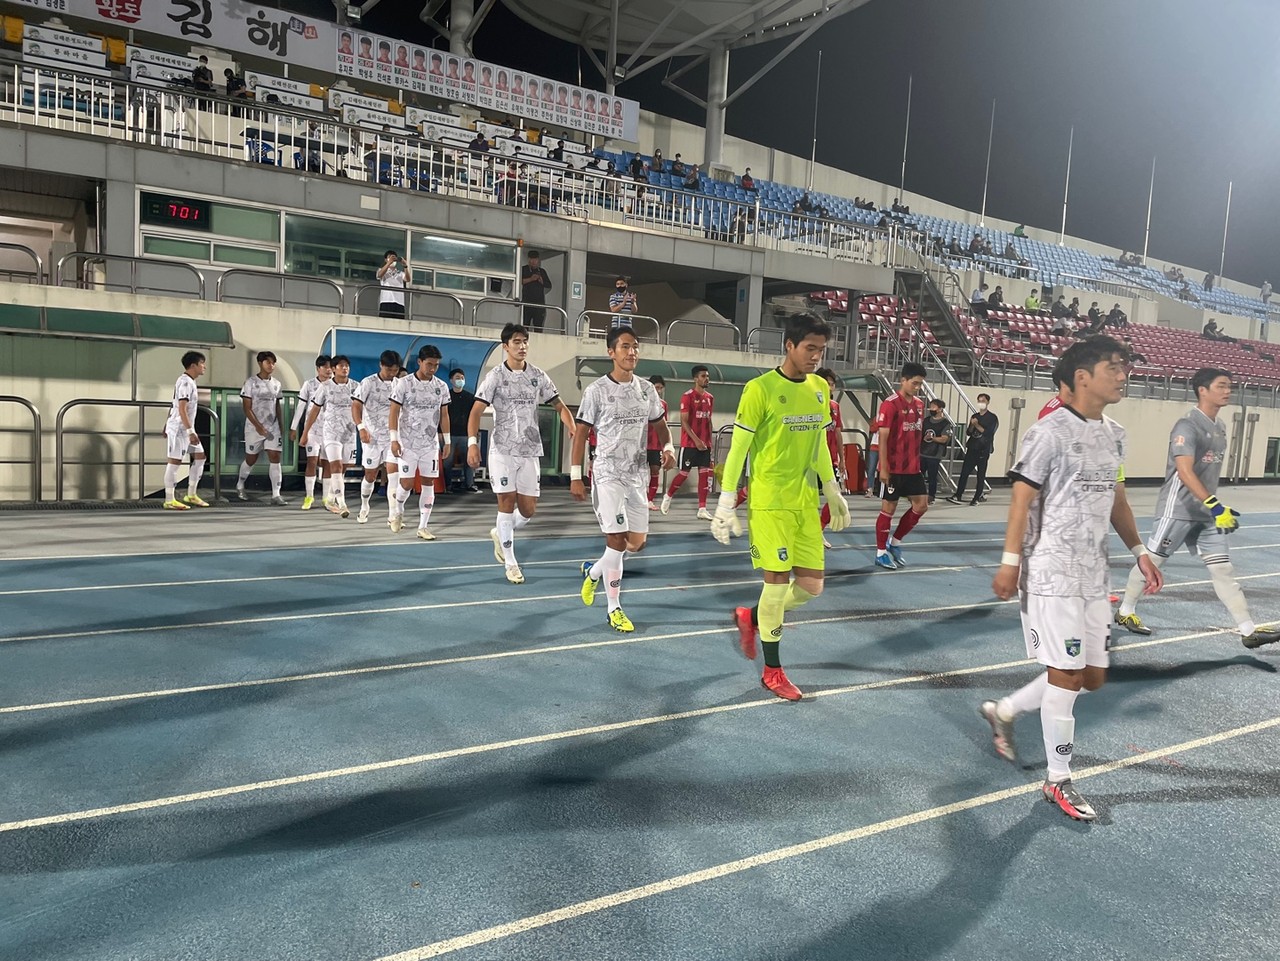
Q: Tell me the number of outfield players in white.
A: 9